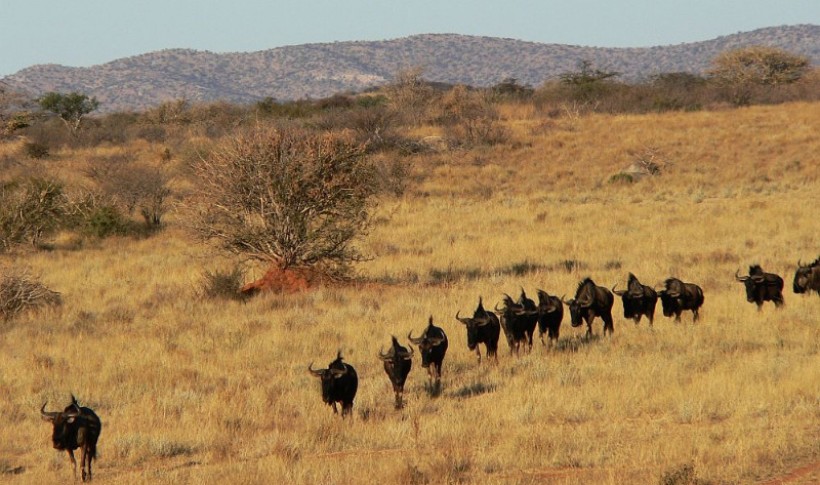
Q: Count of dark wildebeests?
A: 13